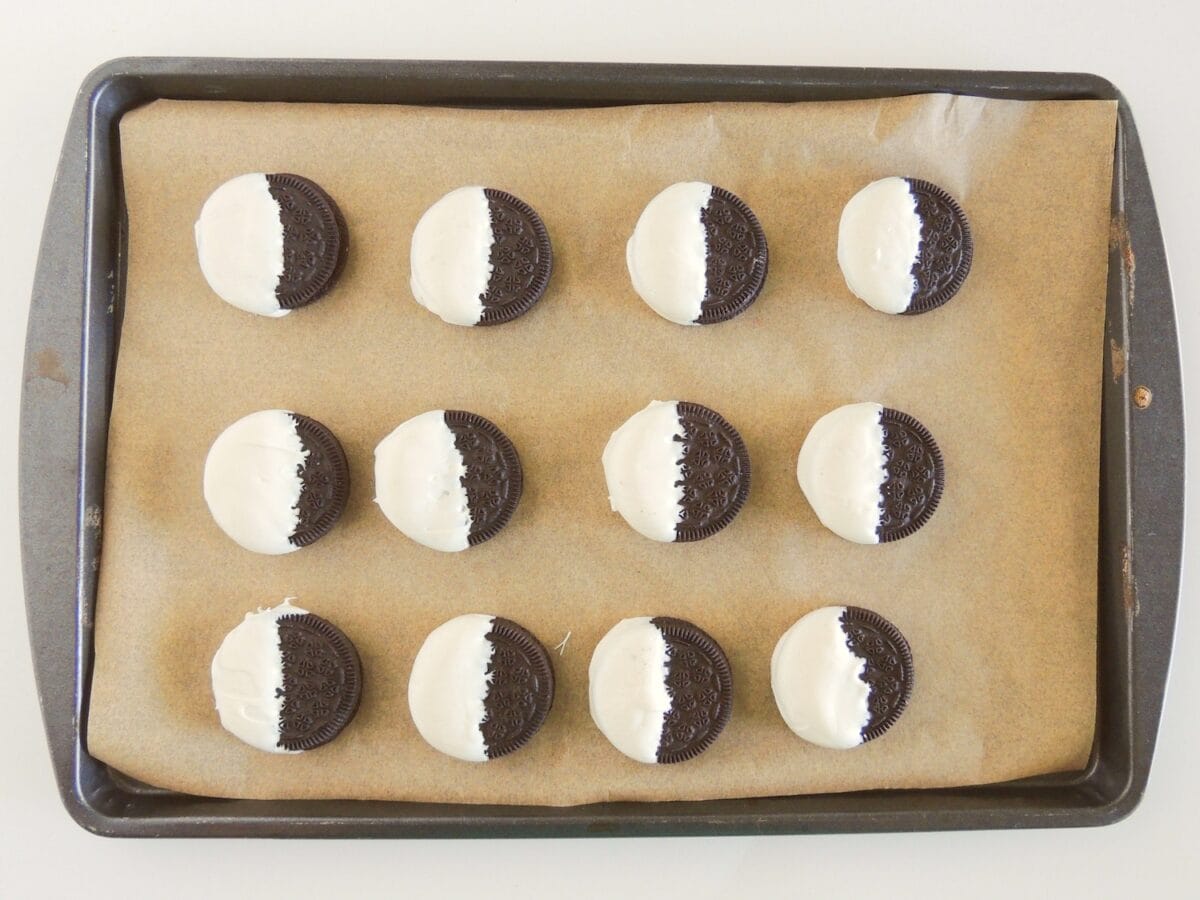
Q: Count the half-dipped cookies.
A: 12